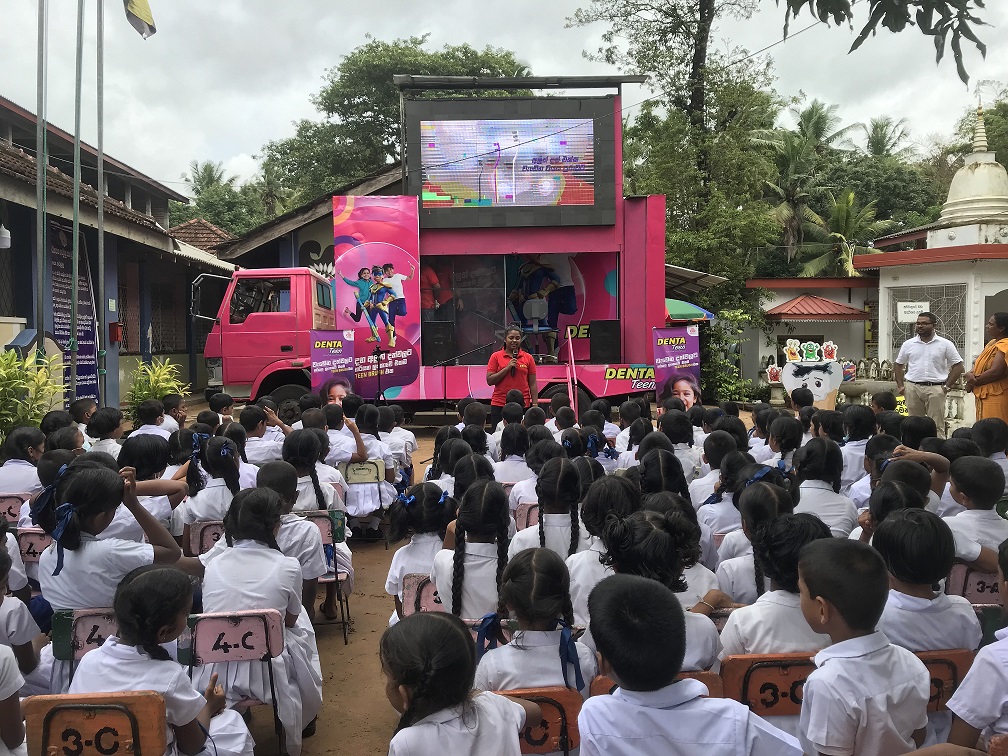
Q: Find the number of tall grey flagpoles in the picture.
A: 3